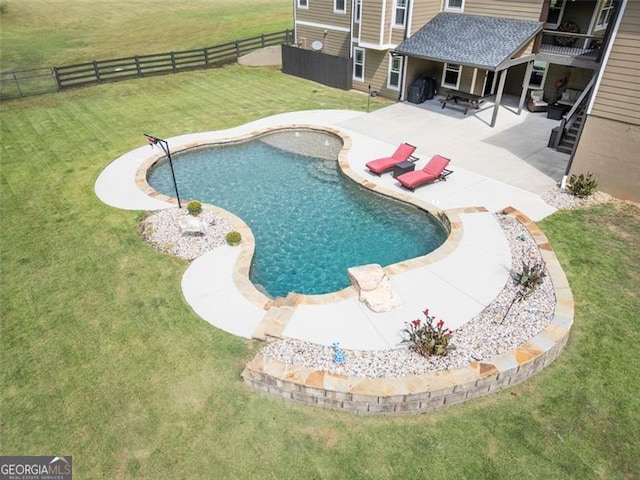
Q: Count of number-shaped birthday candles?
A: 0